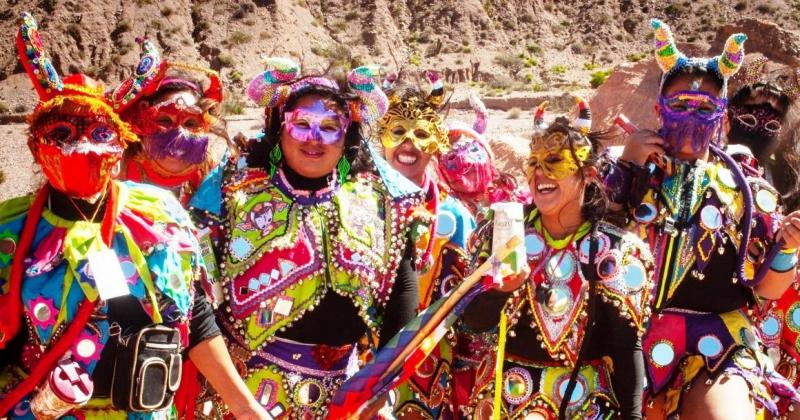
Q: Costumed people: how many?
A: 8